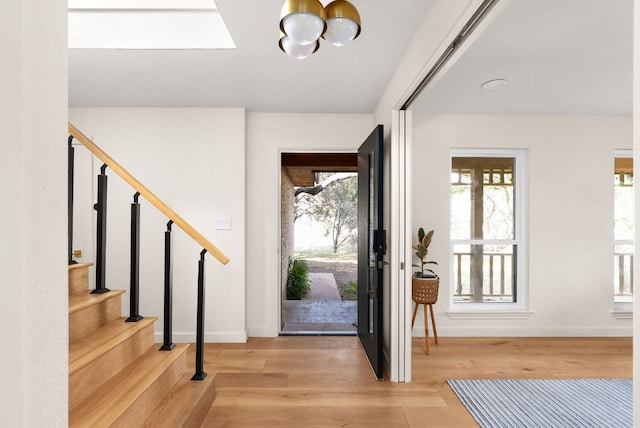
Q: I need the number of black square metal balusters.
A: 5